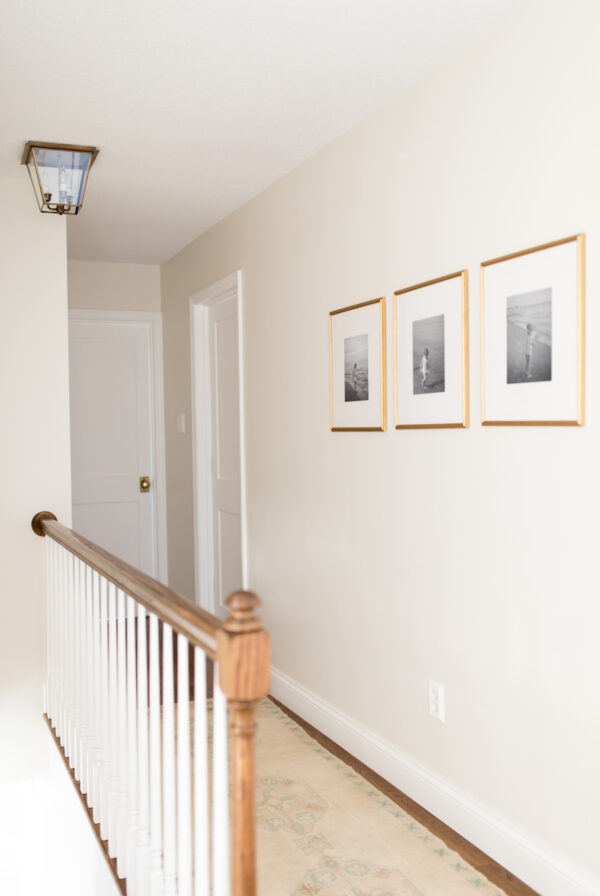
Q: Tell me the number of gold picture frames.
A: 3